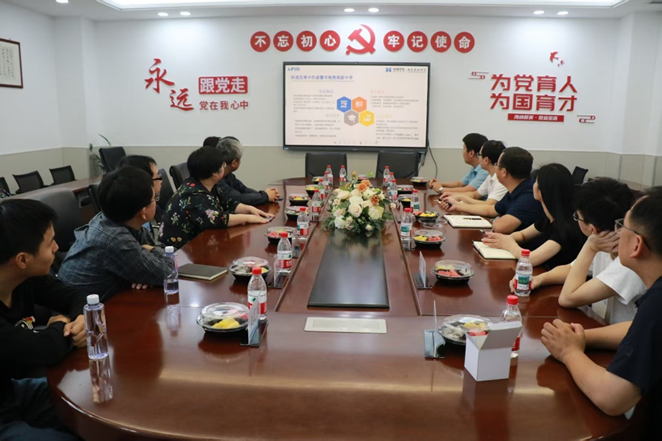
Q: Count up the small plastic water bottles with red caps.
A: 15